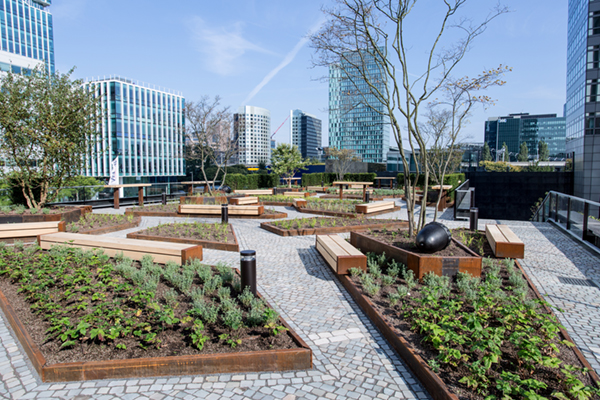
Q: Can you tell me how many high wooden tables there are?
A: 6